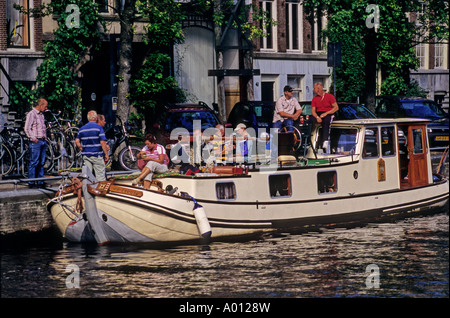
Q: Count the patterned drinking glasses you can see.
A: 0